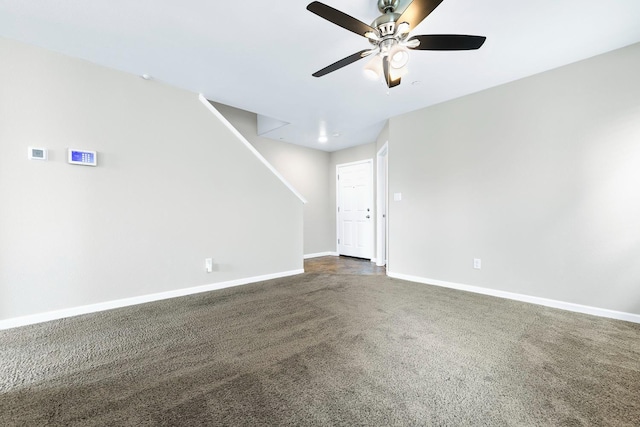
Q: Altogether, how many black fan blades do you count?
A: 5